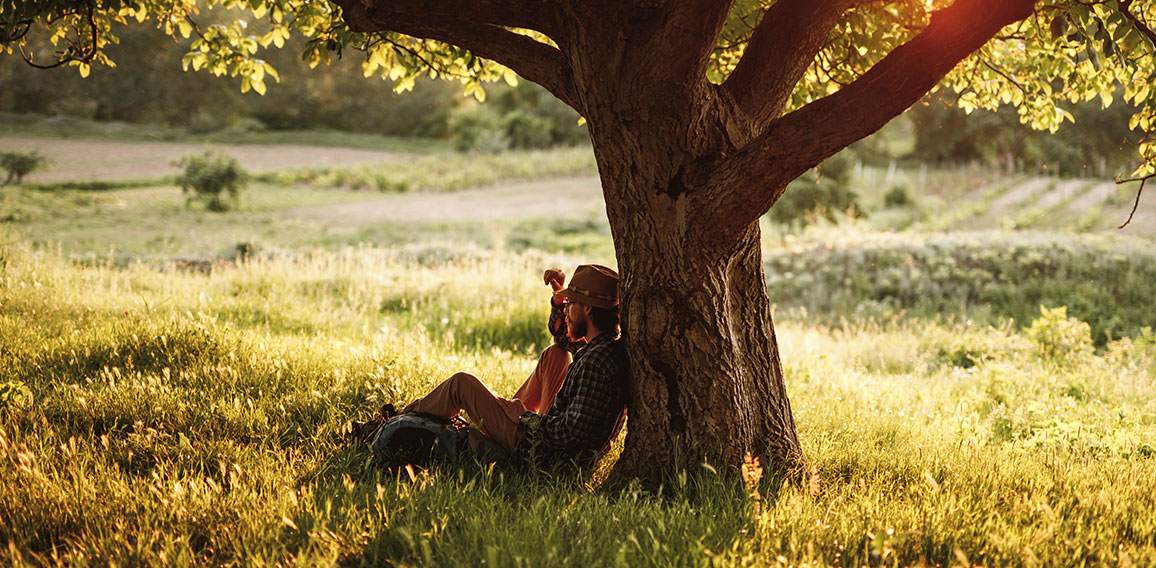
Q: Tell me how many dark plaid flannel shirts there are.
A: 1